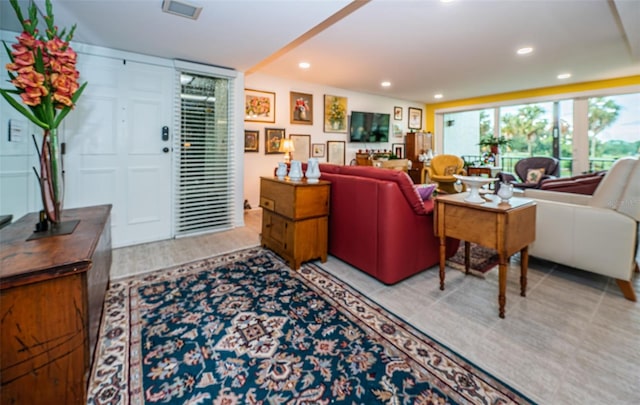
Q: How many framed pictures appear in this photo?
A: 12